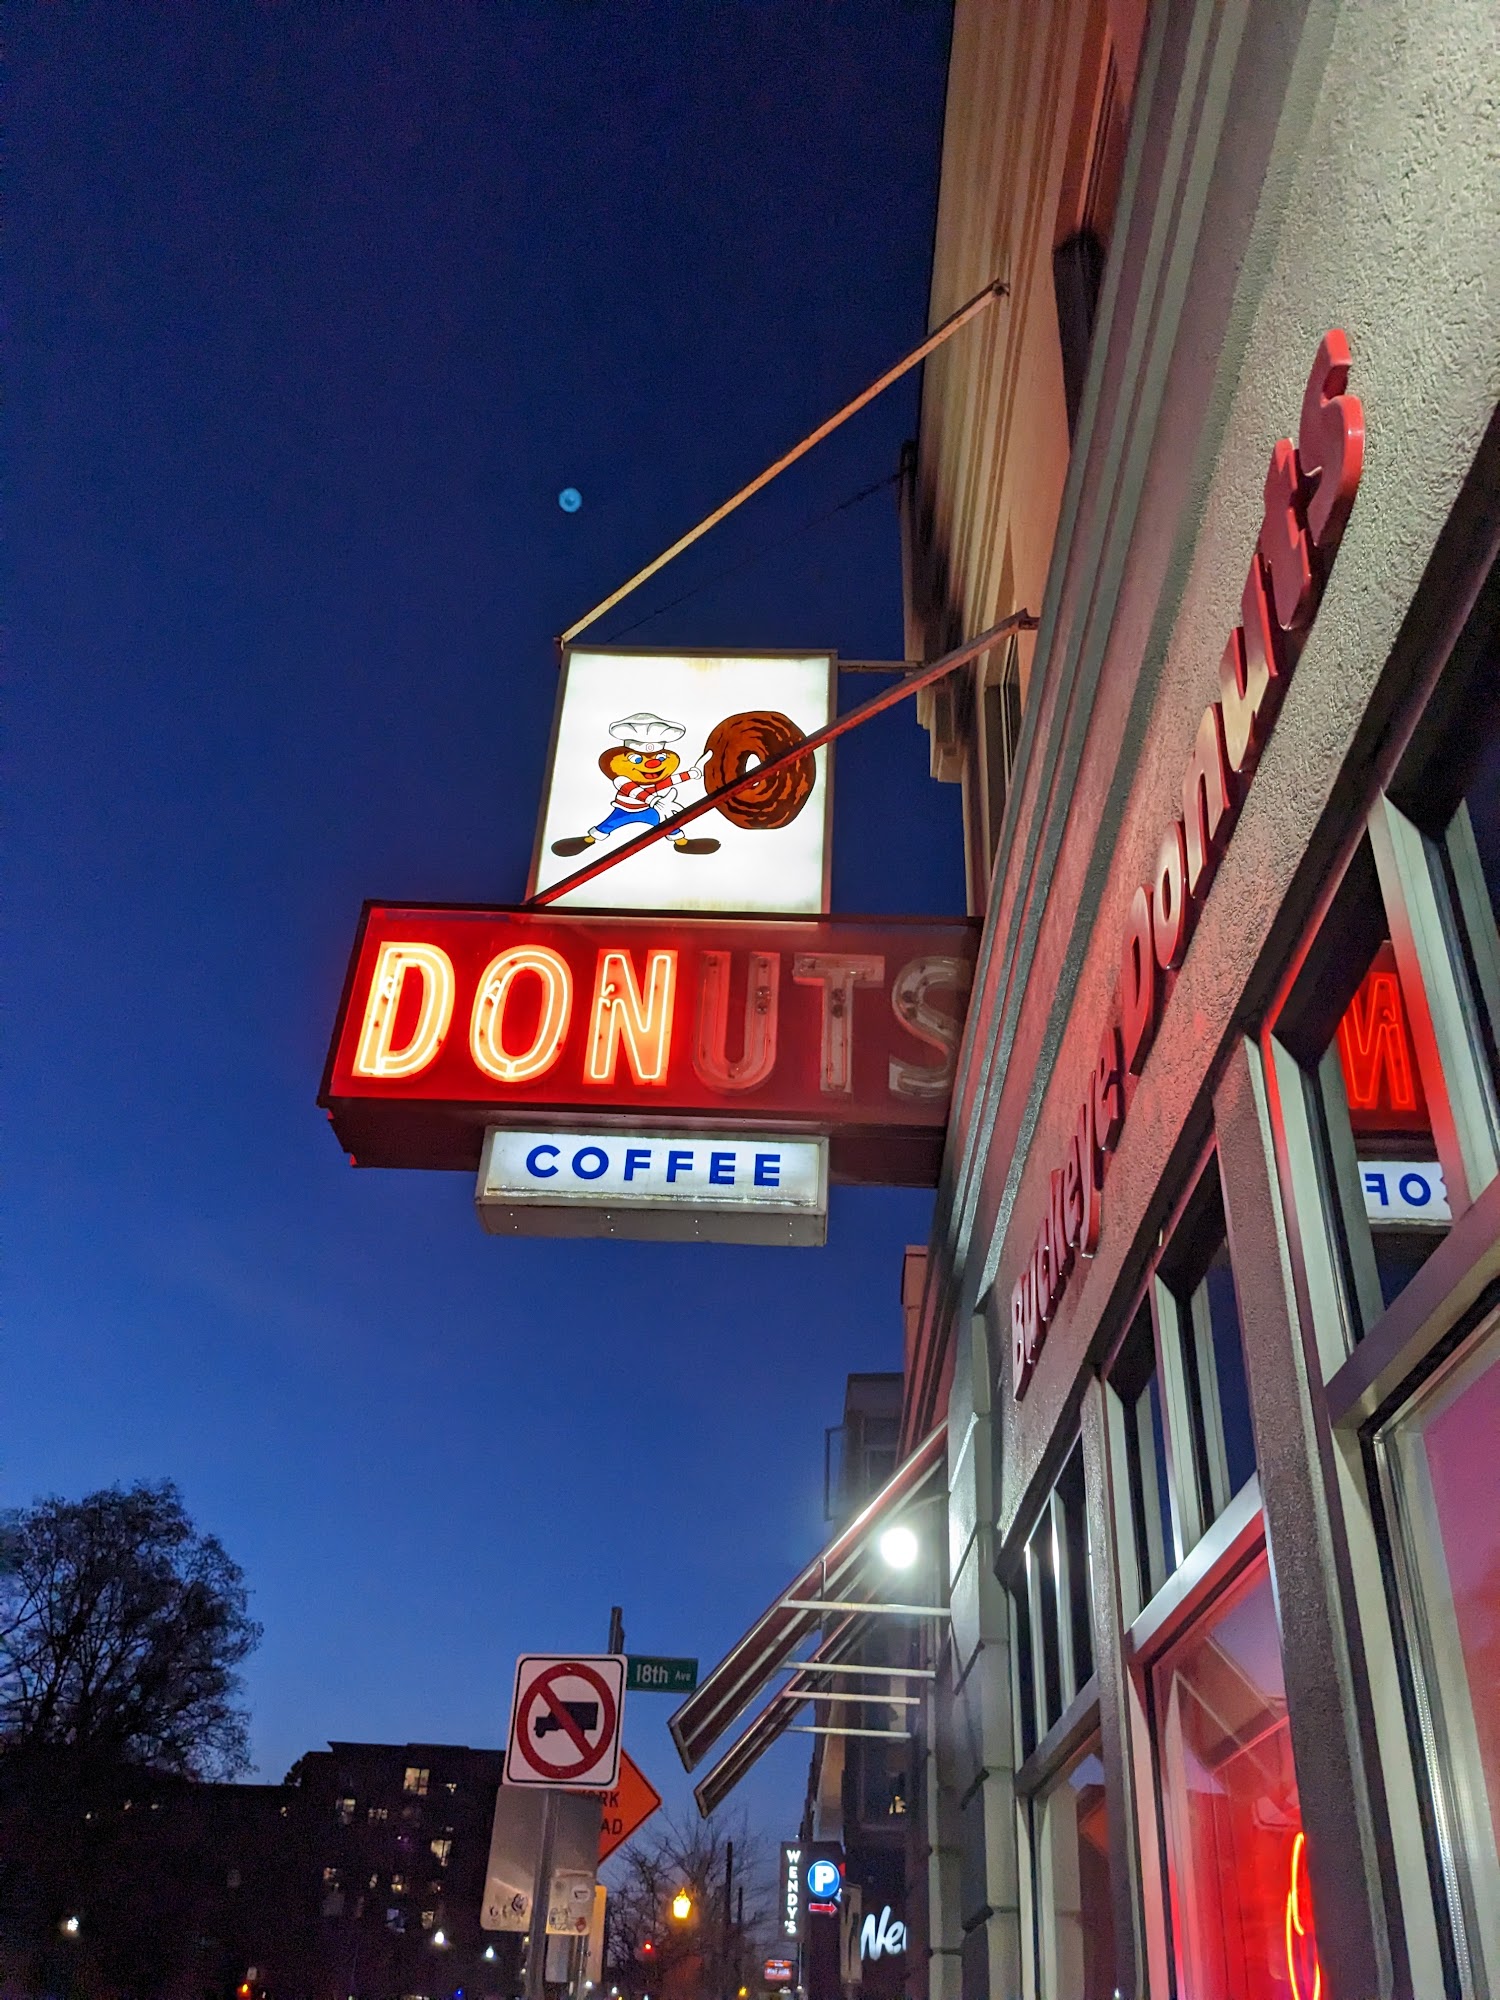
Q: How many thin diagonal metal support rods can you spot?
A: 2